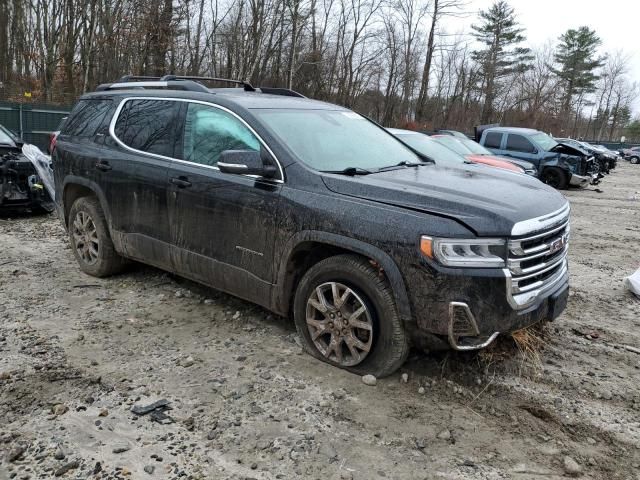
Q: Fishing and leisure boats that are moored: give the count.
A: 0